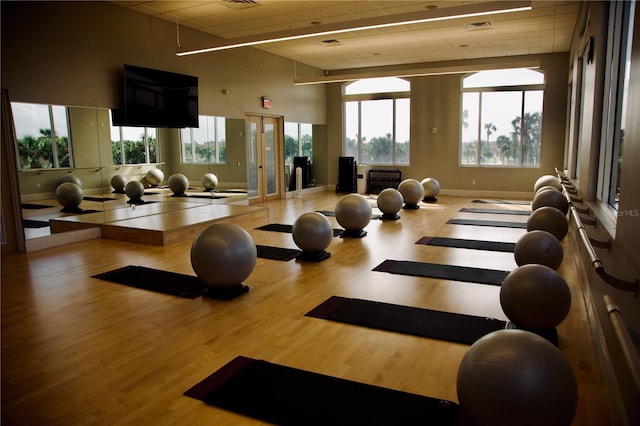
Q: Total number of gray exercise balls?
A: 13